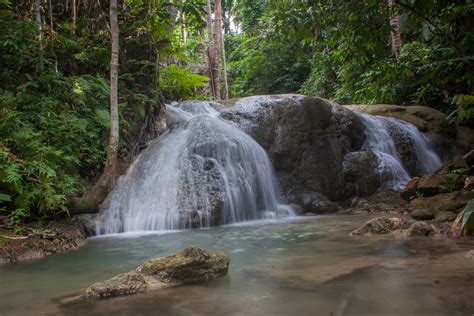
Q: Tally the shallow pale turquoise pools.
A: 1